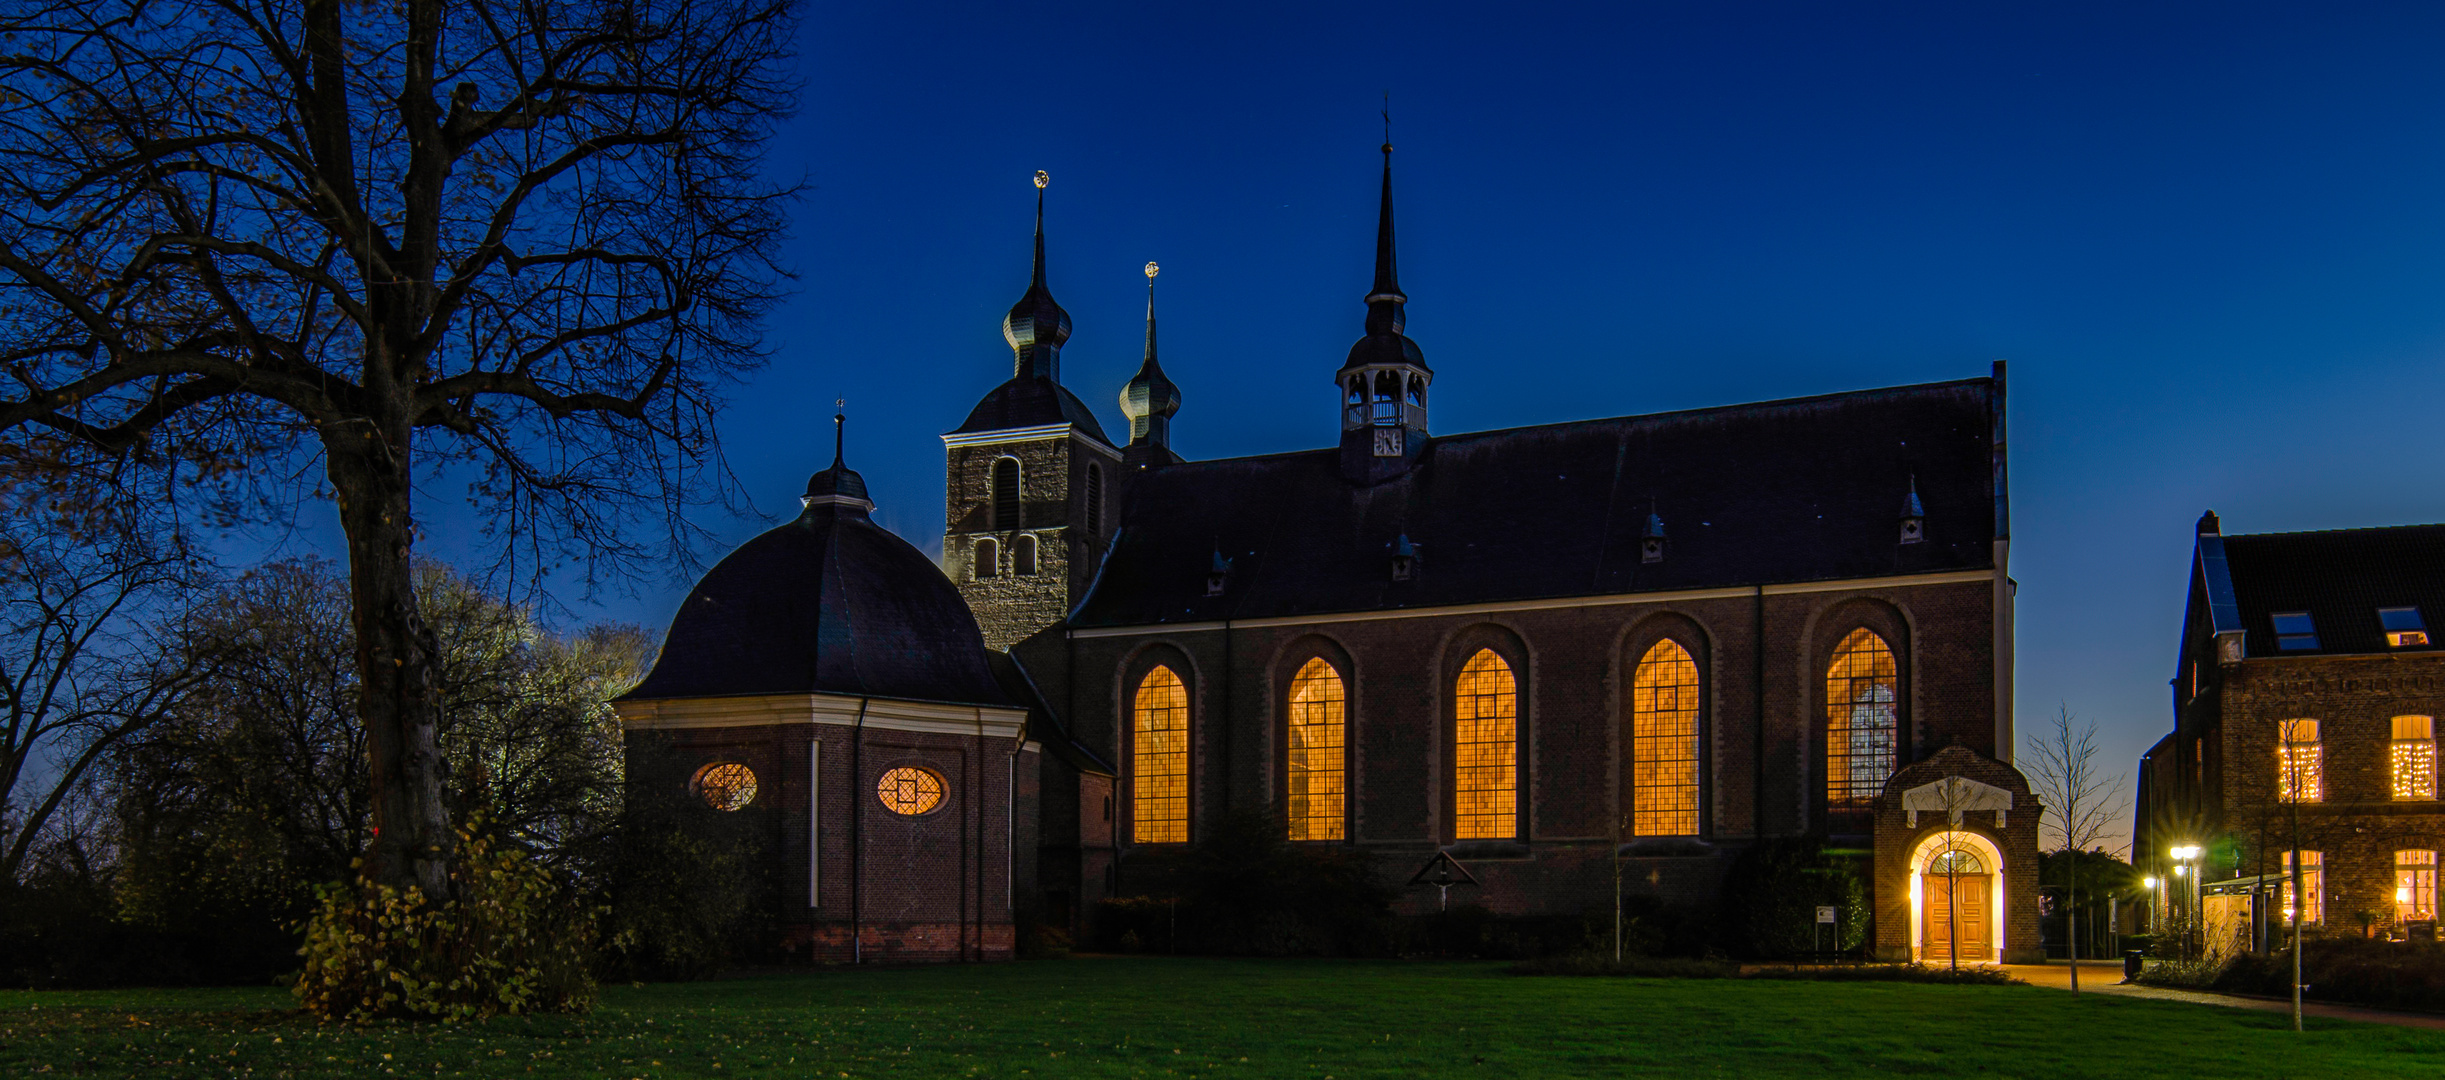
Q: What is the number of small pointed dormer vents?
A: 4